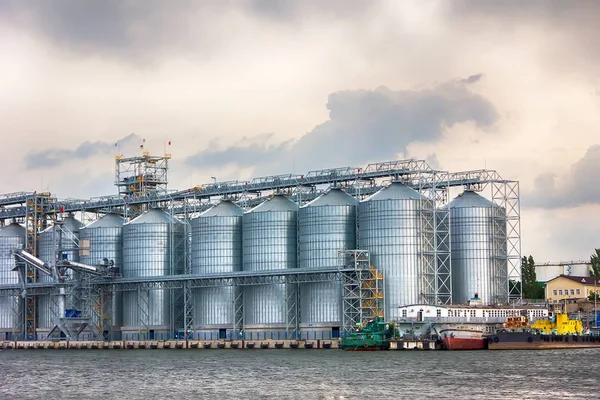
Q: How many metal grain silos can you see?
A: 9